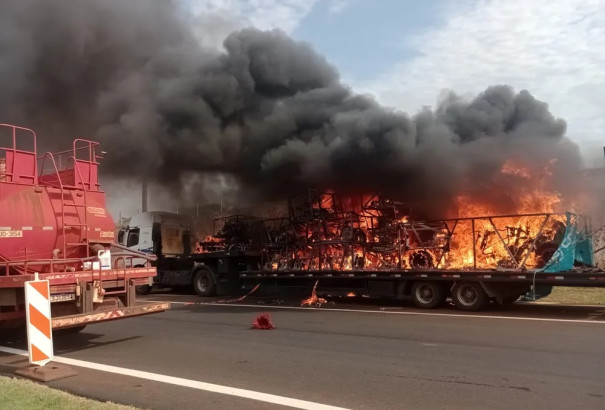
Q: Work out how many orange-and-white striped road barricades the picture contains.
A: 1